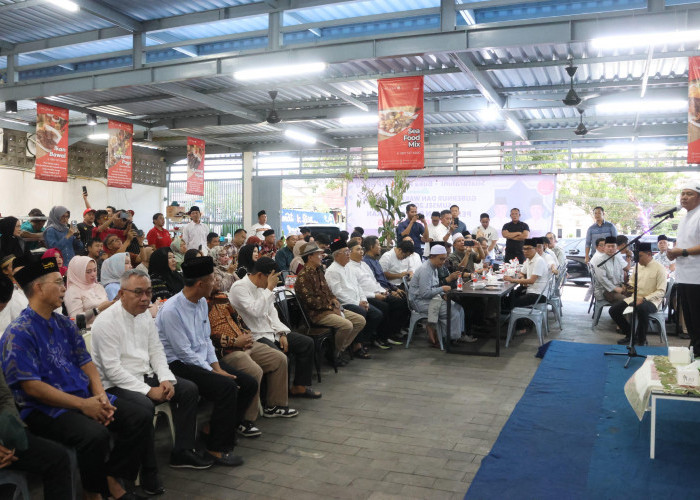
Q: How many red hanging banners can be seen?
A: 5